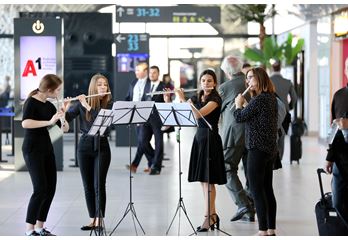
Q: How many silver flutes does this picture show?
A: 4